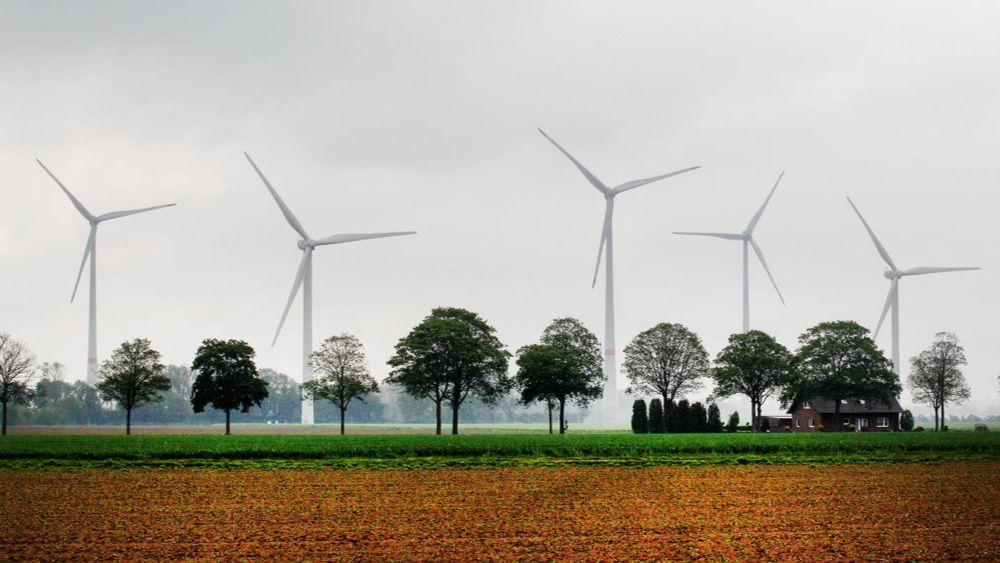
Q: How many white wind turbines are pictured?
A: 5